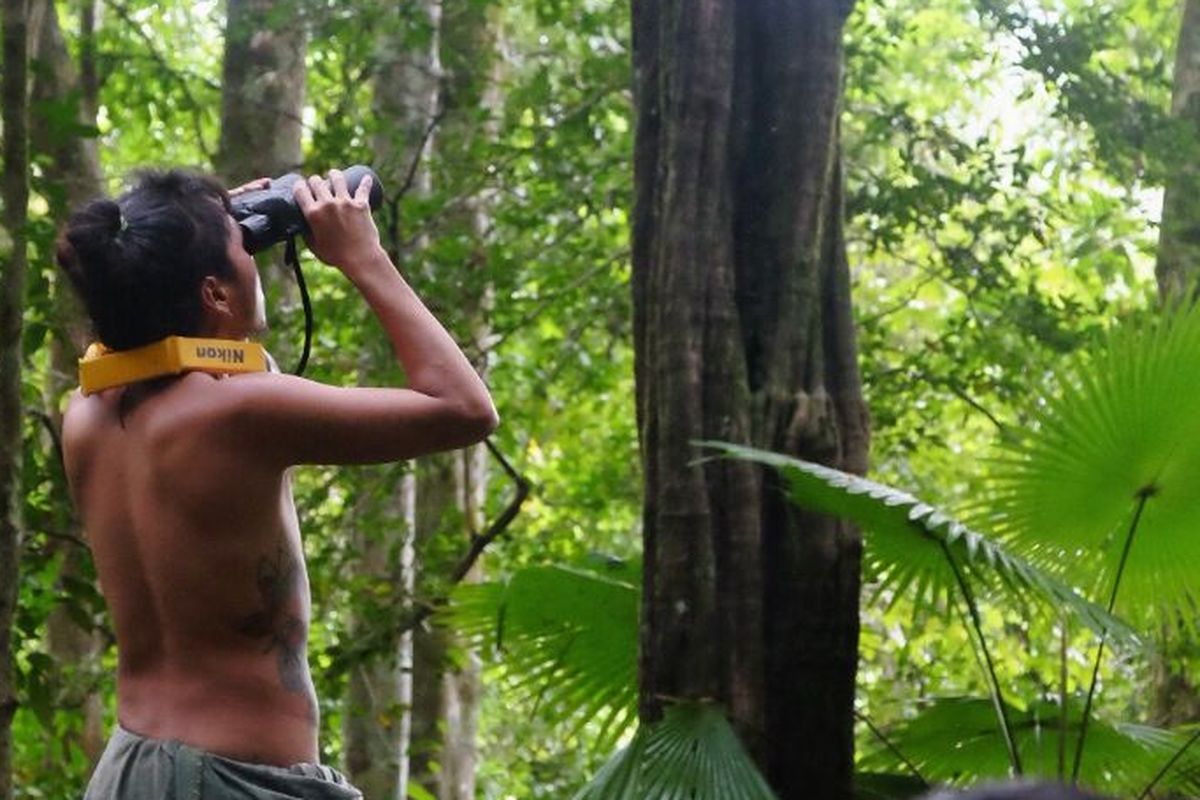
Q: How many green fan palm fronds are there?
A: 5